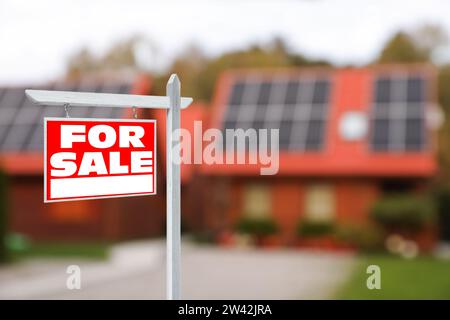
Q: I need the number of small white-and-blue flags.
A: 0